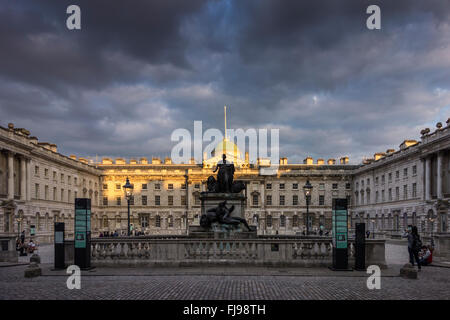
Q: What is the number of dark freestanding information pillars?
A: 4